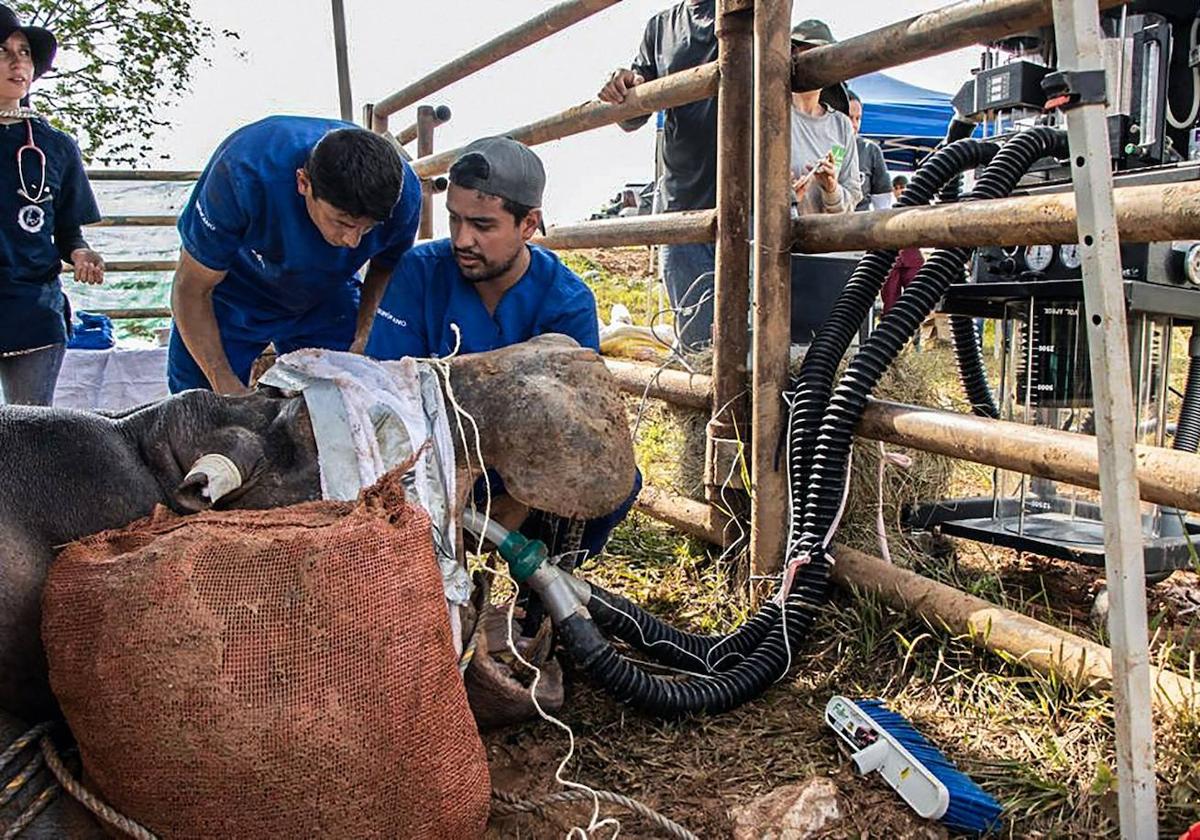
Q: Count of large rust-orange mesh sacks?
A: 1